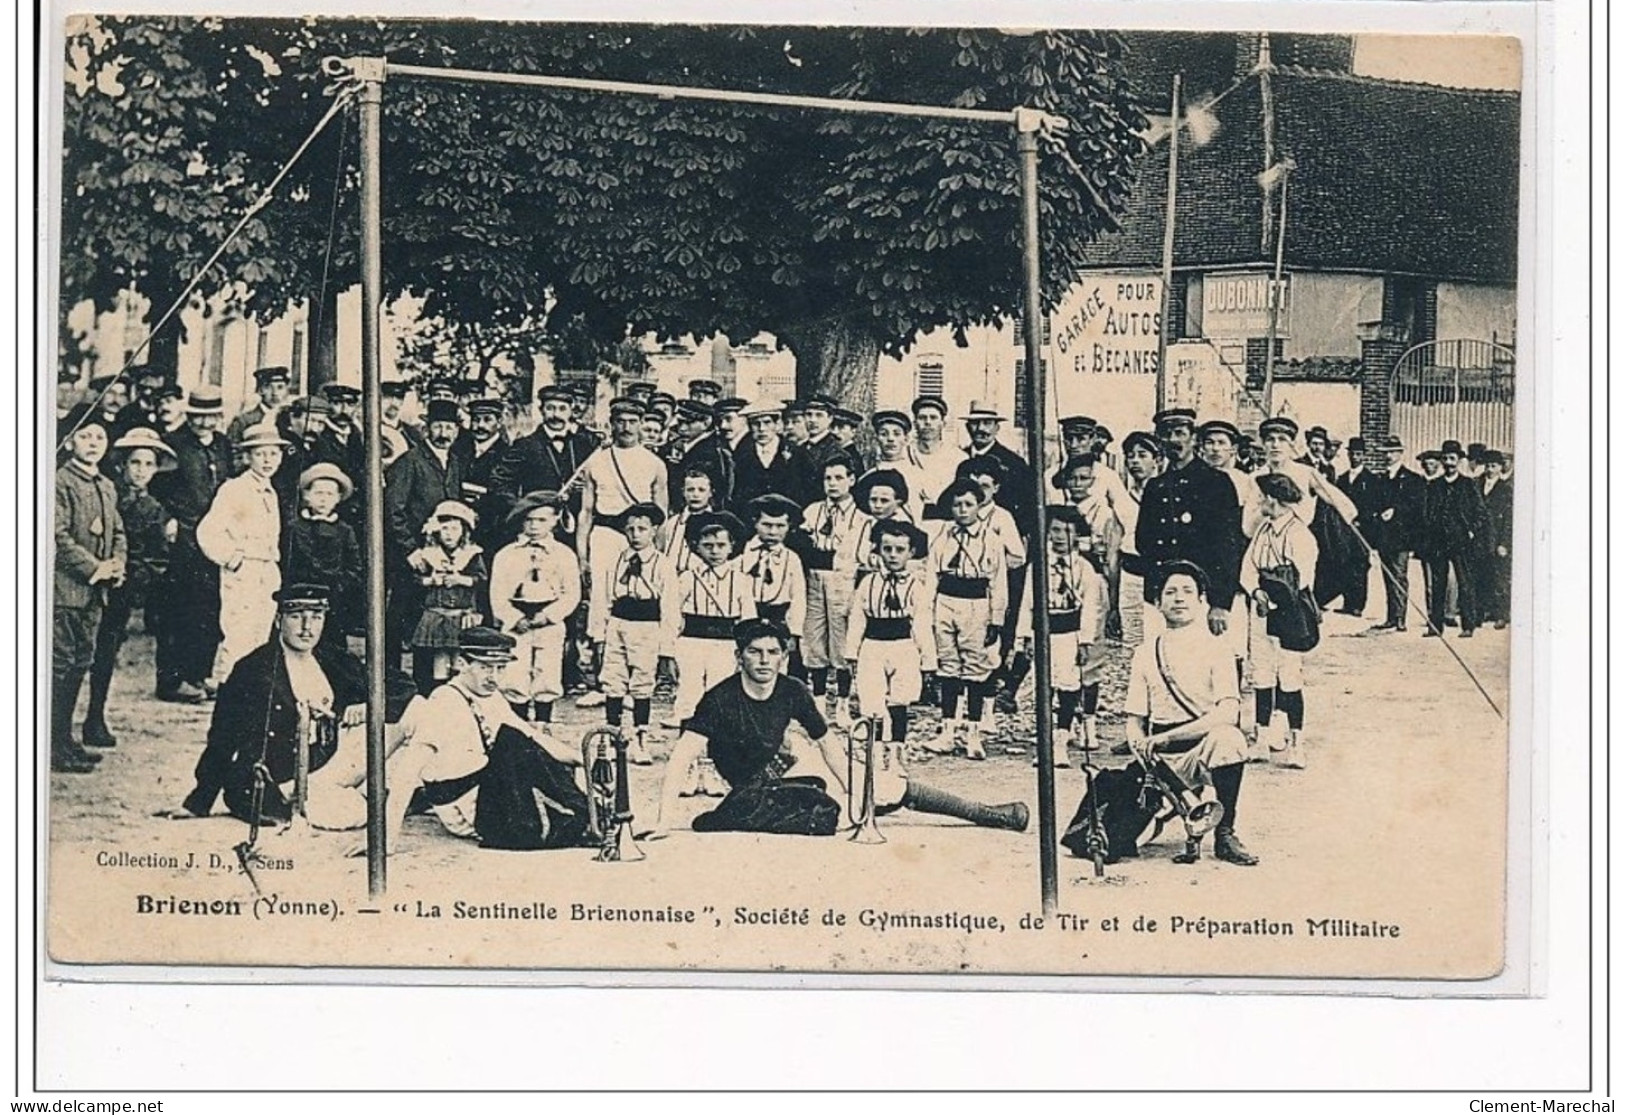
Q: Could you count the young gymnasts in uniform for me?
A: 13